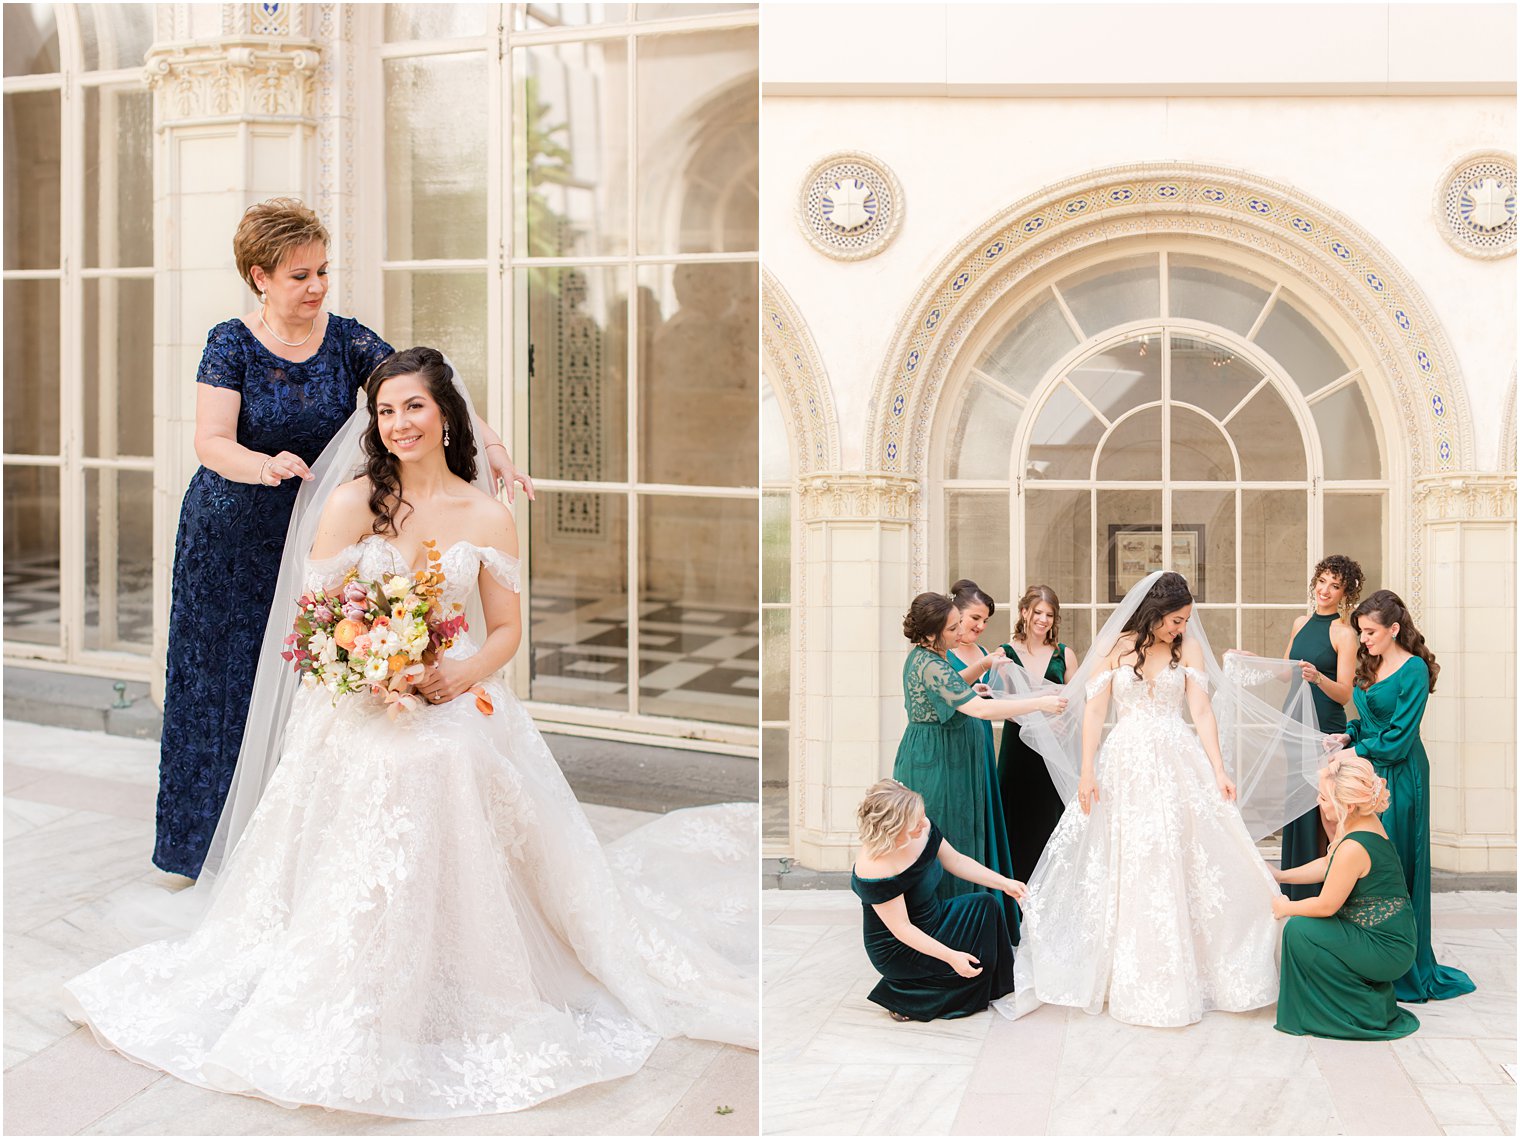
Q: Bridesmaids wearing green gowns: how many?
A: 7